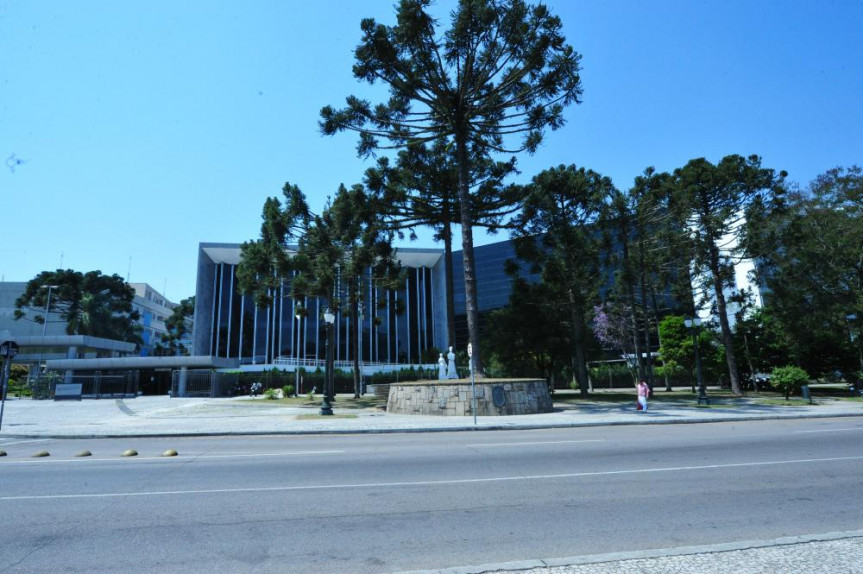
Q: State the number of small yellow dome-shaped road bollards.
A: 5